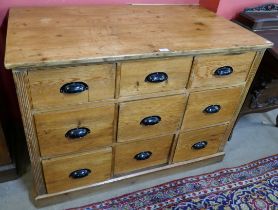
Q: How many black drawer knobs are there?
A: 9